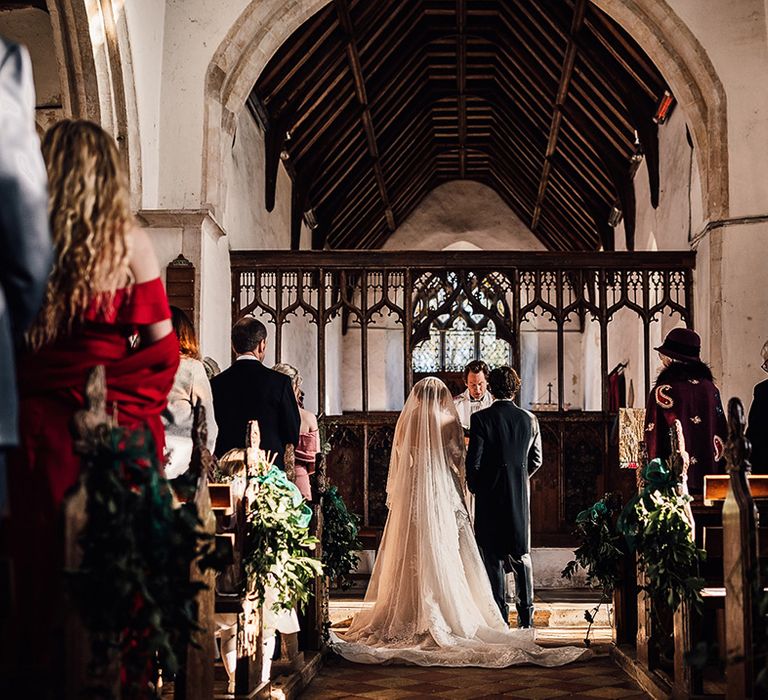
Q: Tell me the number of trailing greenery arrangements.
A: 5